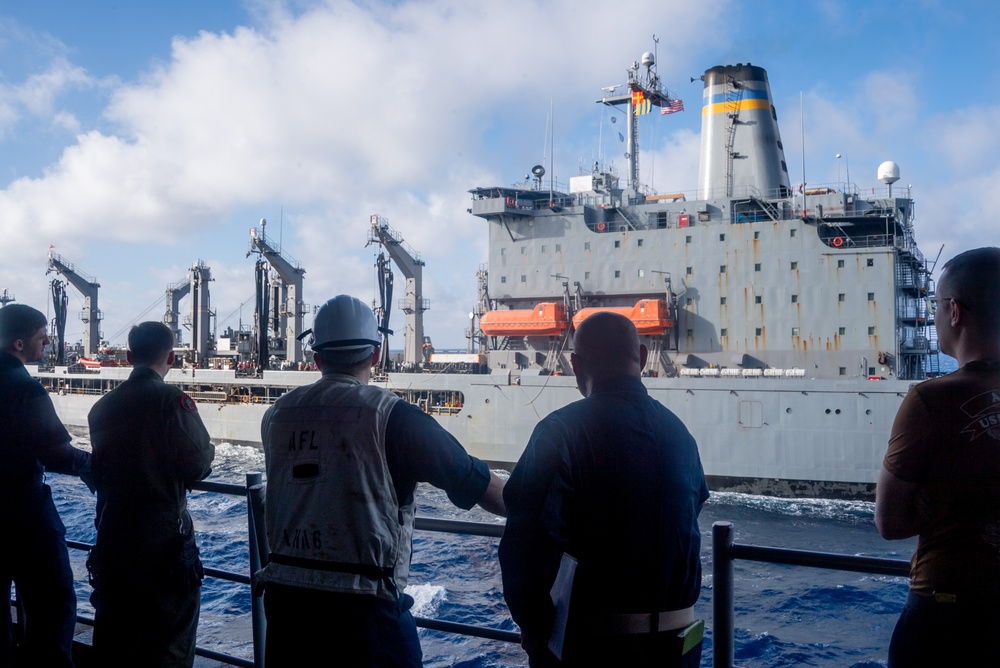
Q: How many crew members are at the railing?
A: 5